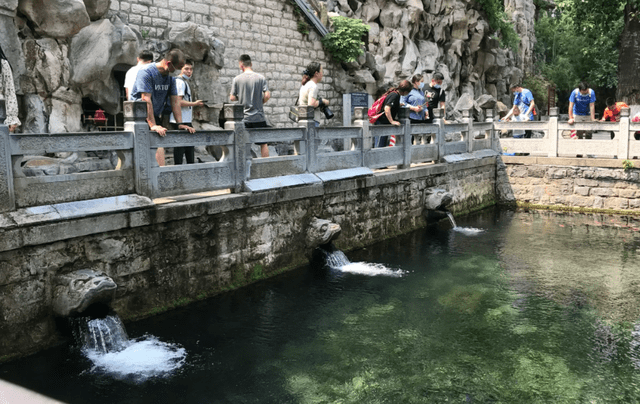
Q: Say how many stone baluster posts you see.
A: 11